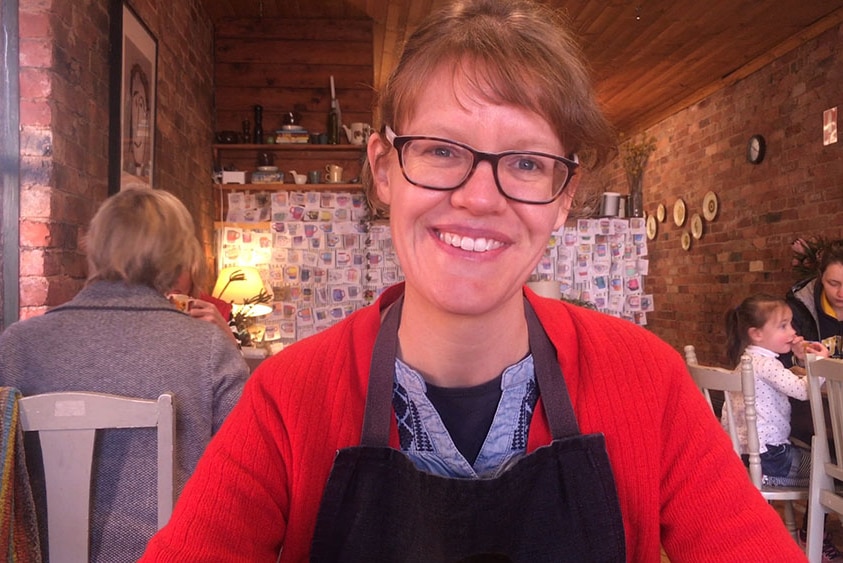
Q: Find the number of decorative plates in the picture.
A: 6